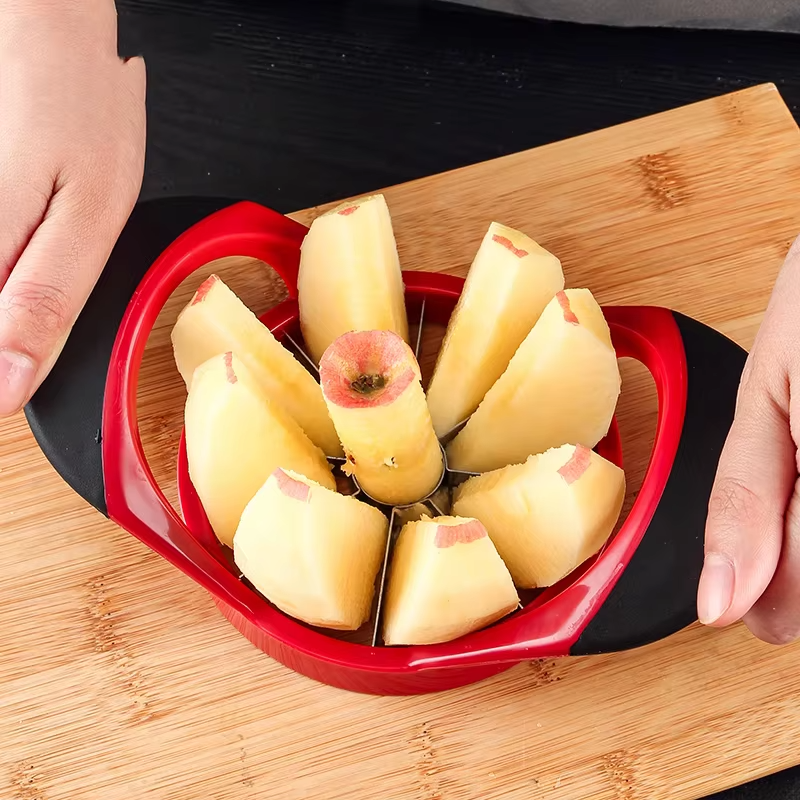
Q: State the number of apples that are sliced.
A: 1